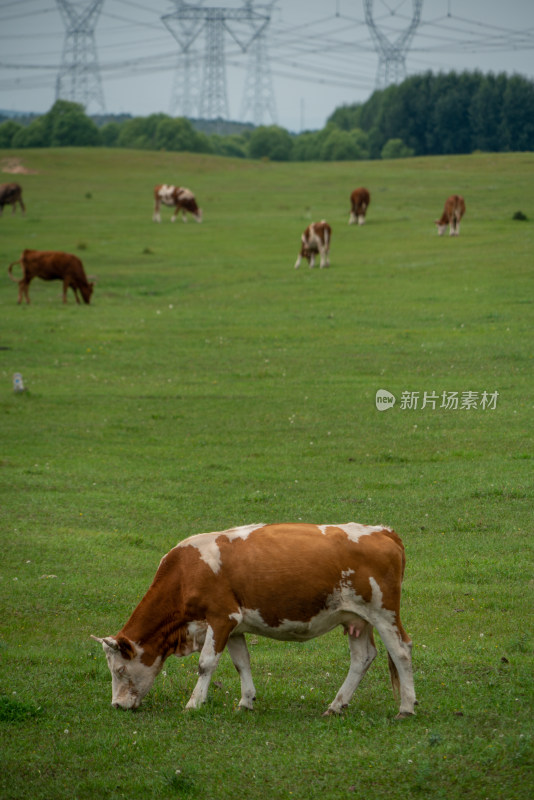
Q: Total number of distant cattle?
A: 6